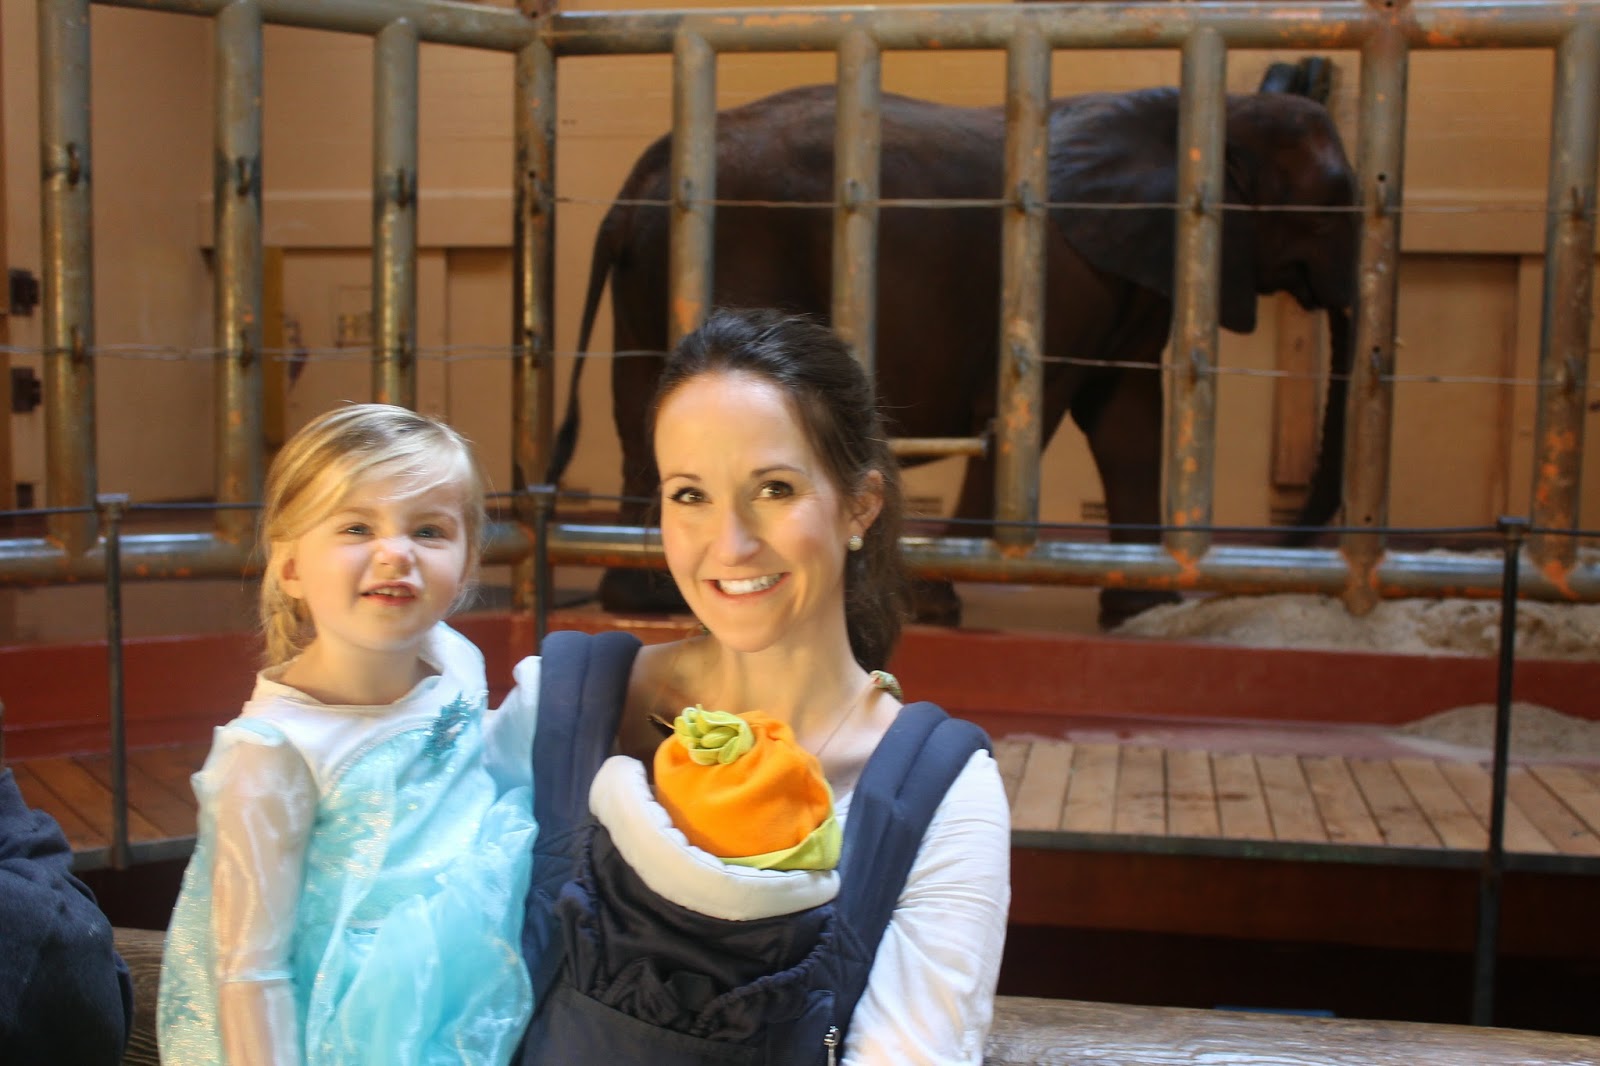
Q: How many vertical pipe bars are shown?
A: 10